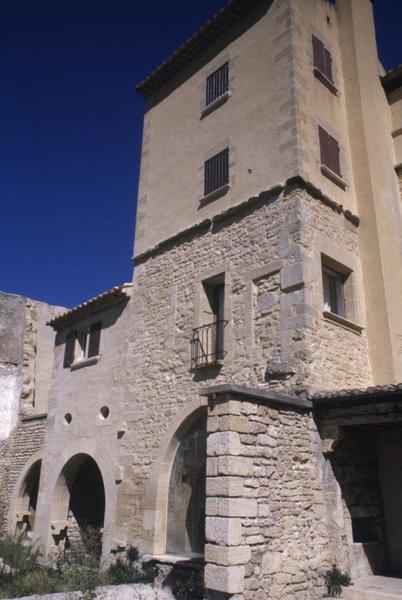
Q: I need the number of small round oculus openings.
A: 2